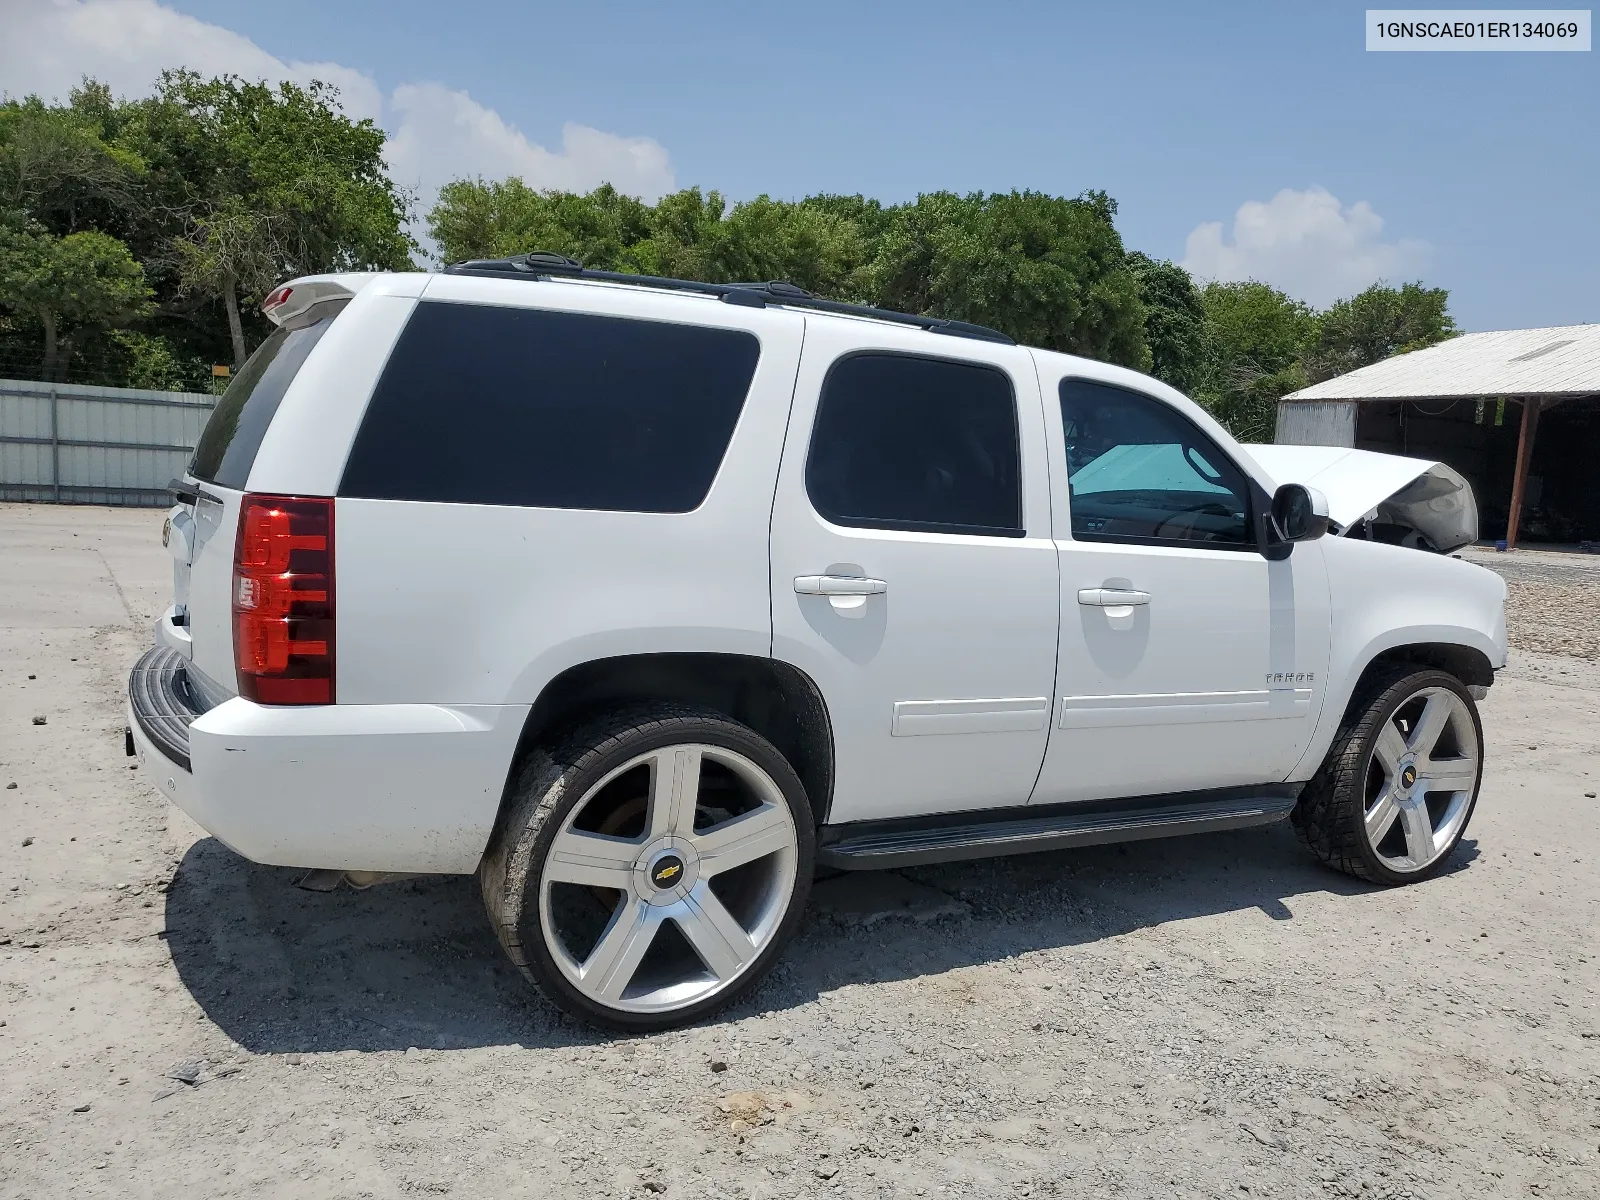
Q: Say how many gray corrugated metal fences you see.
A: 1